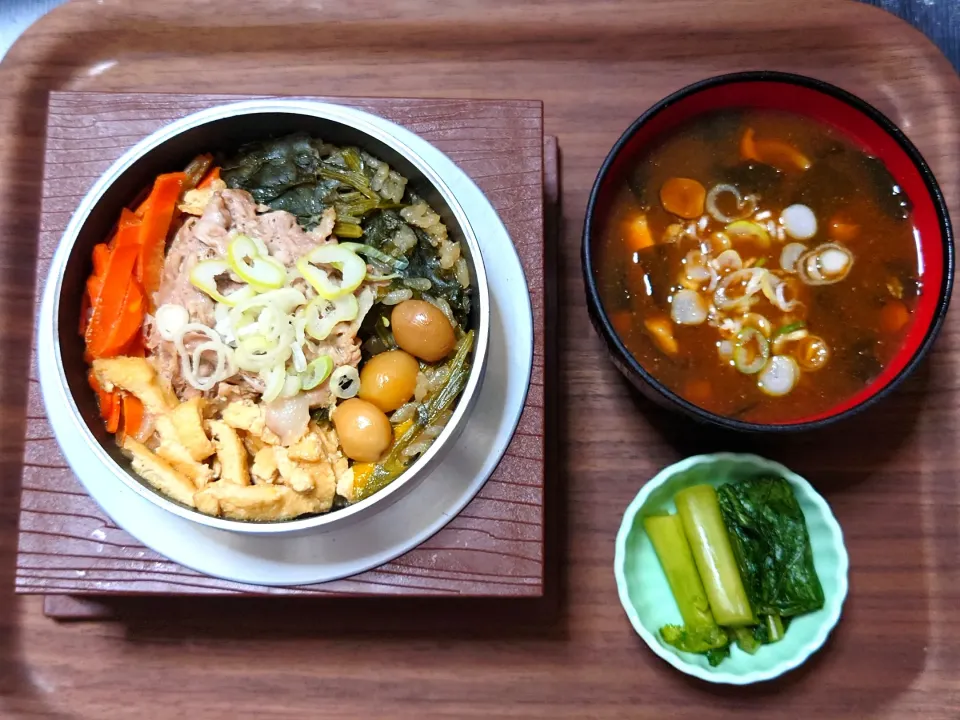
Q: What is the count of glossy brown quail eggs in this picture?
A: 3